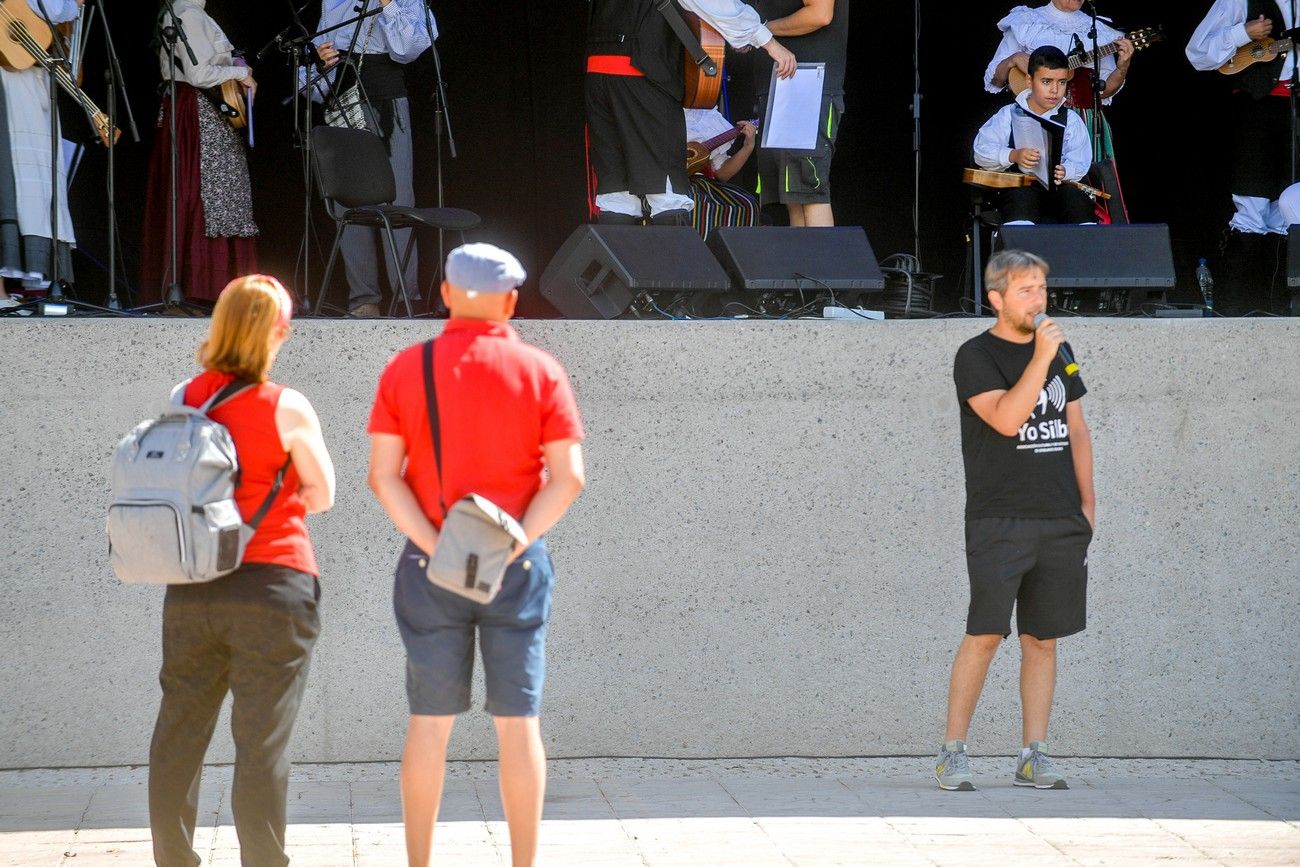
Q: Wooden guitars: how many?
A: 7